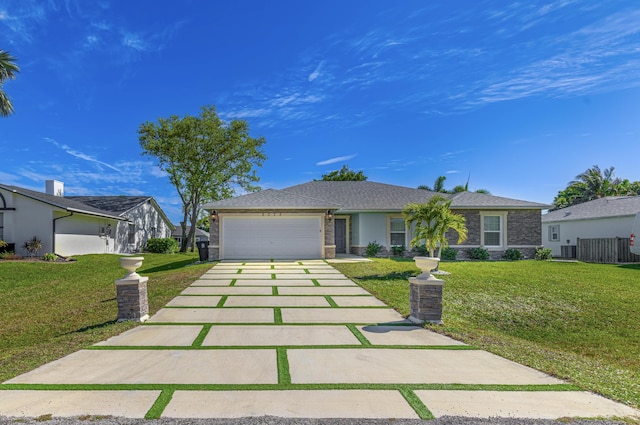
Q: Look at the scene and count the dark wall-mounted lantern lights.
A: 2